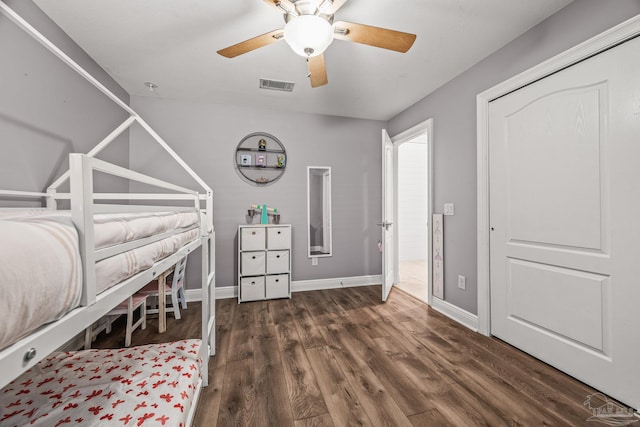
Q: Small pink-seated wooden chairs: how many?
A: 2